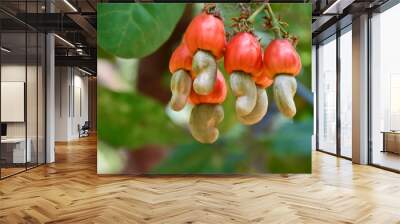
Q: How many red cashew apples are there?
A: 6